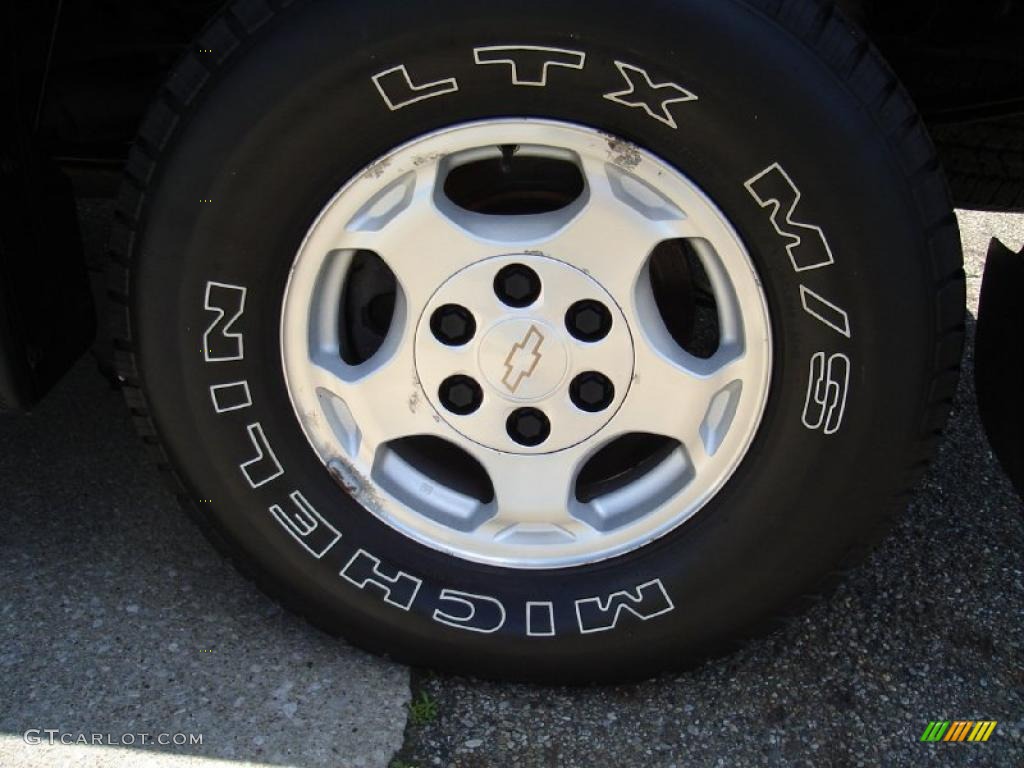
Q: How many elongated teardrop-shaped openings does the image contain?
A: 5